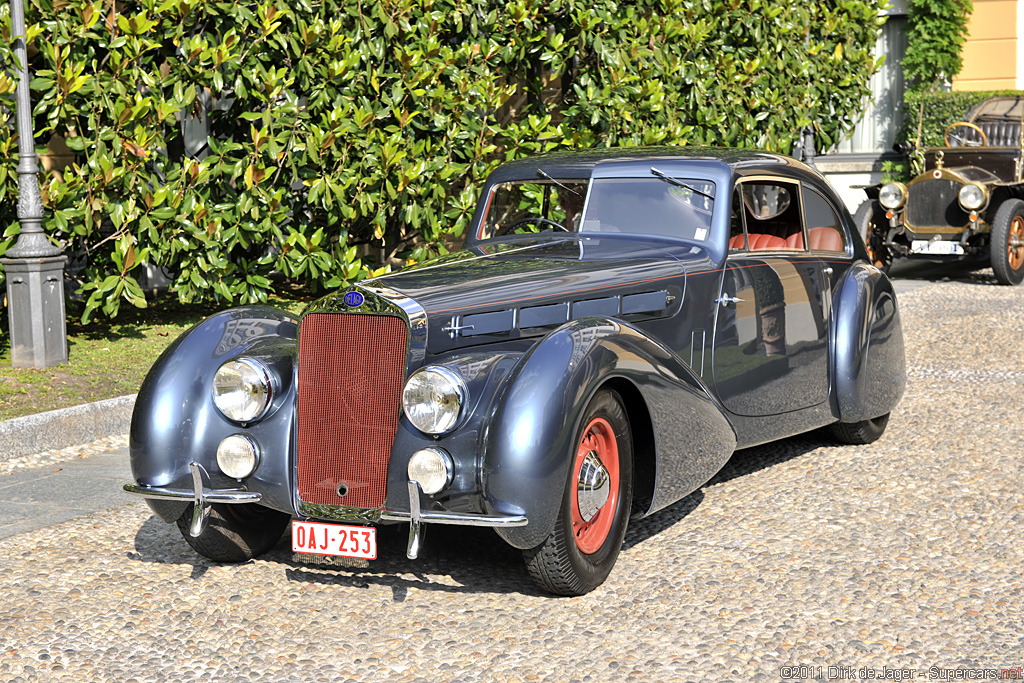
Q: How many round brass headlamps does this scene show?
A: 2